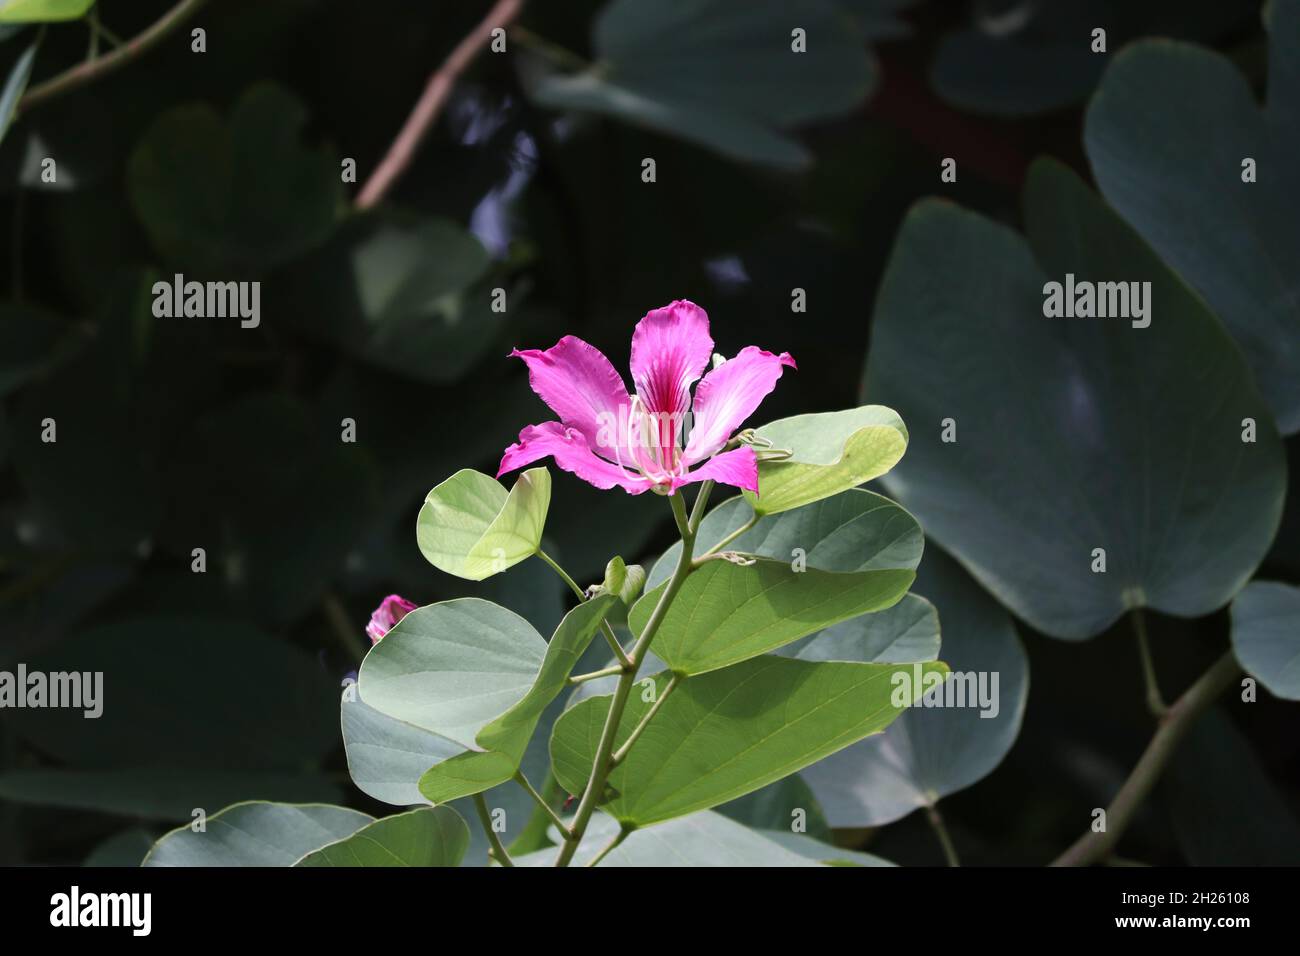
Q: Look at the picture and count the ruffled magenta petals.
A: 5